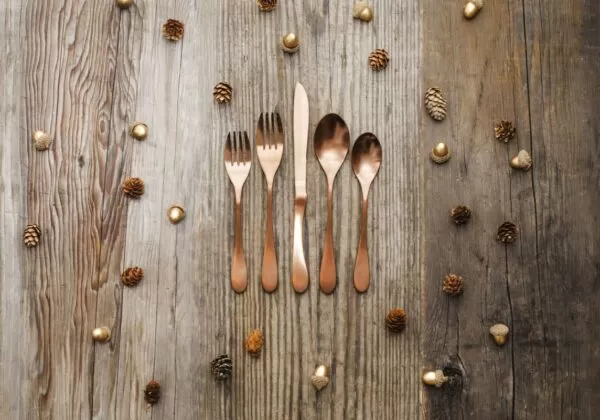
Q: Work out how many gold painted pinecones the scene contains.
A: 0